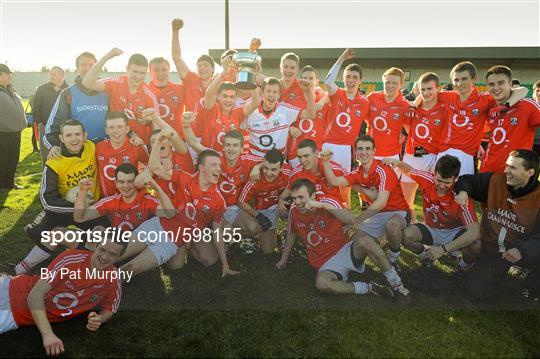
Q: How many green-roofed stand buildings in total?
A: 1